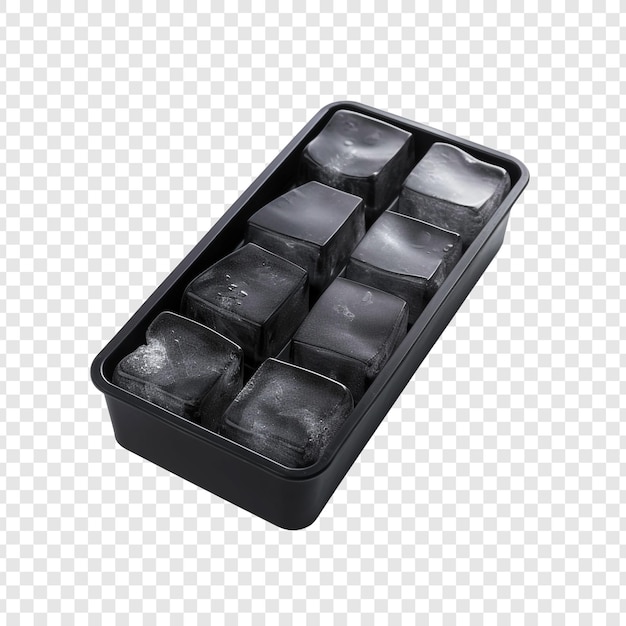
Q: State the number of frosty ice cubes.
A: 8